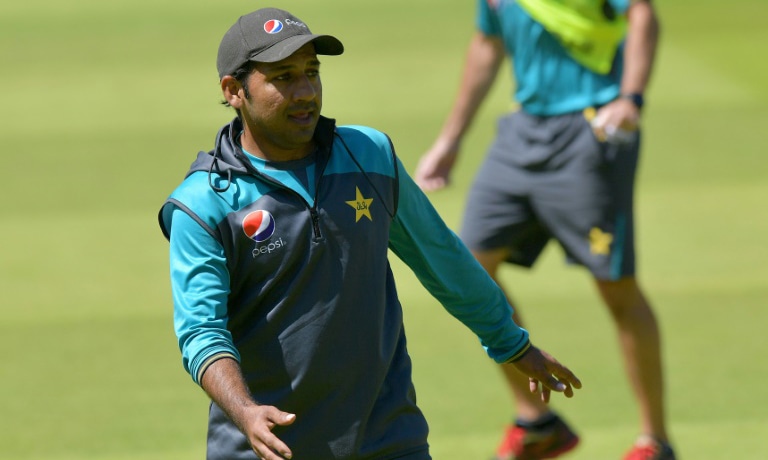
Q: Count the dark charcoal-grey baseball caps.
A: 1